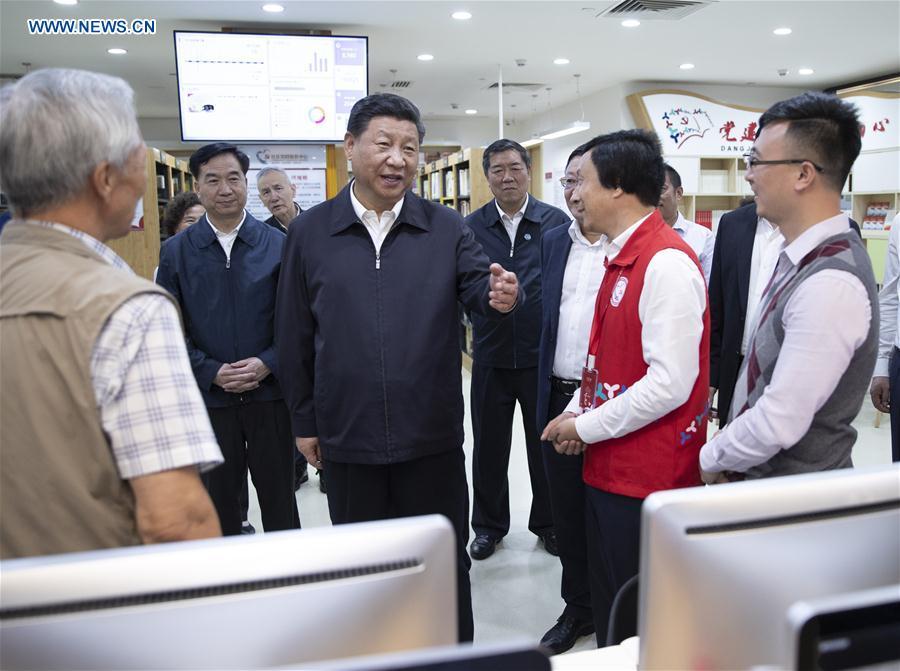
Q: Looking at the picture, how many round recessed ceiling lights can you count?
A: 11